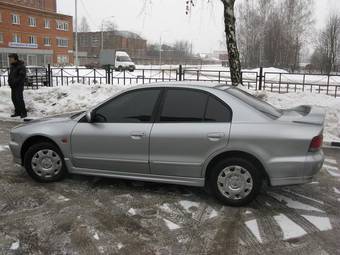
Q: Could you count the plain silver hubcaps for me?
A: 2